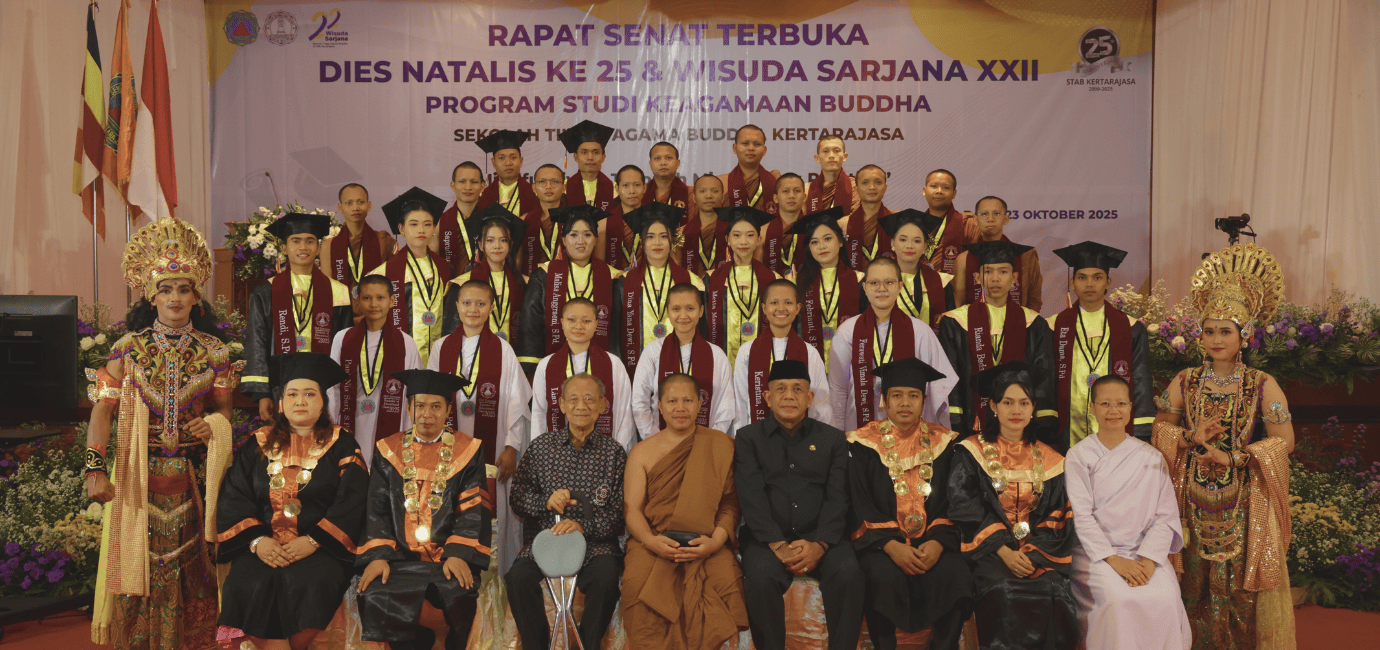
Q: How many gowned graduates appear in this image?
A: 12